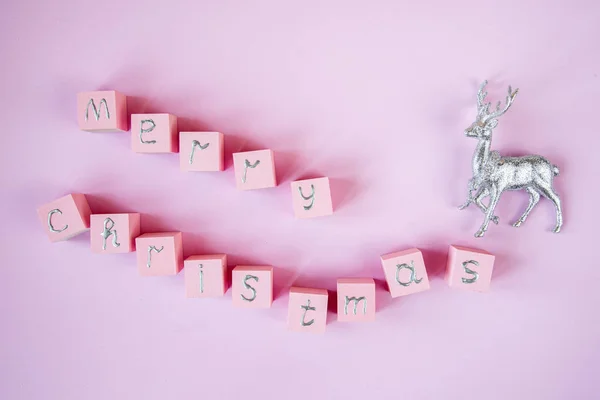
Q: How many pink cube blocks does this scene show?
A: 14